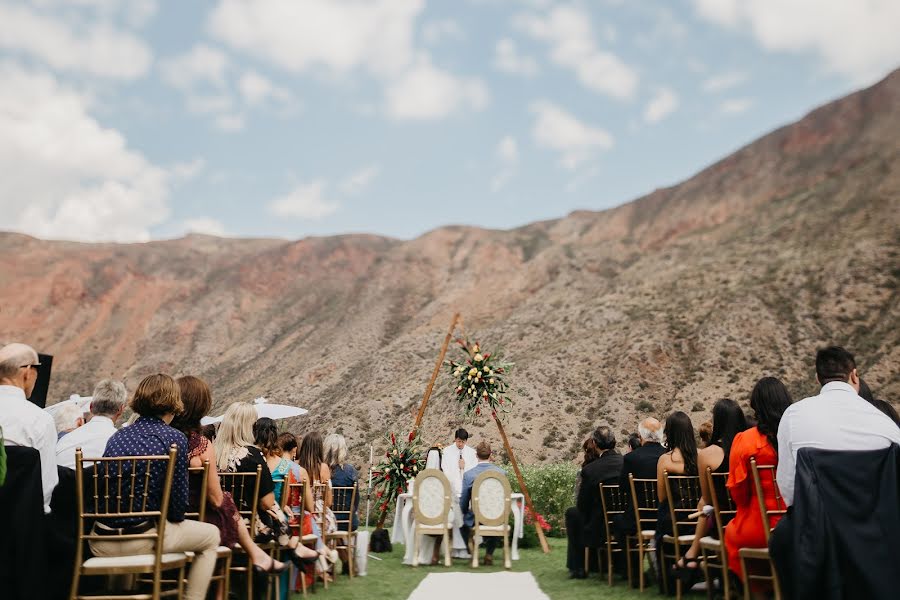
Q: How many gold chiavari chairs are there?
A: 12